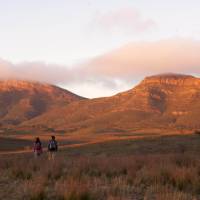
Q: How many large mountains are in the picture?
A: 2